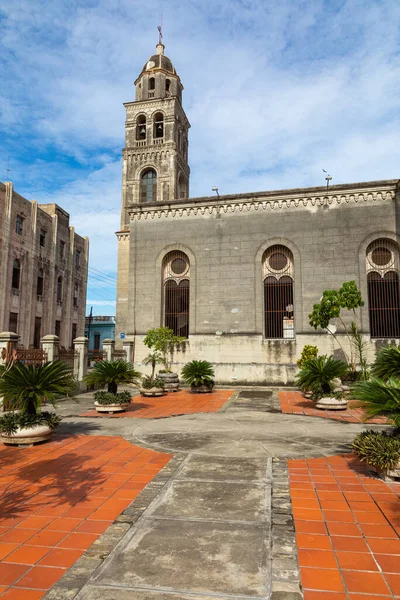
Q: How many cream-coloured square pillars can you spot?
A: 5